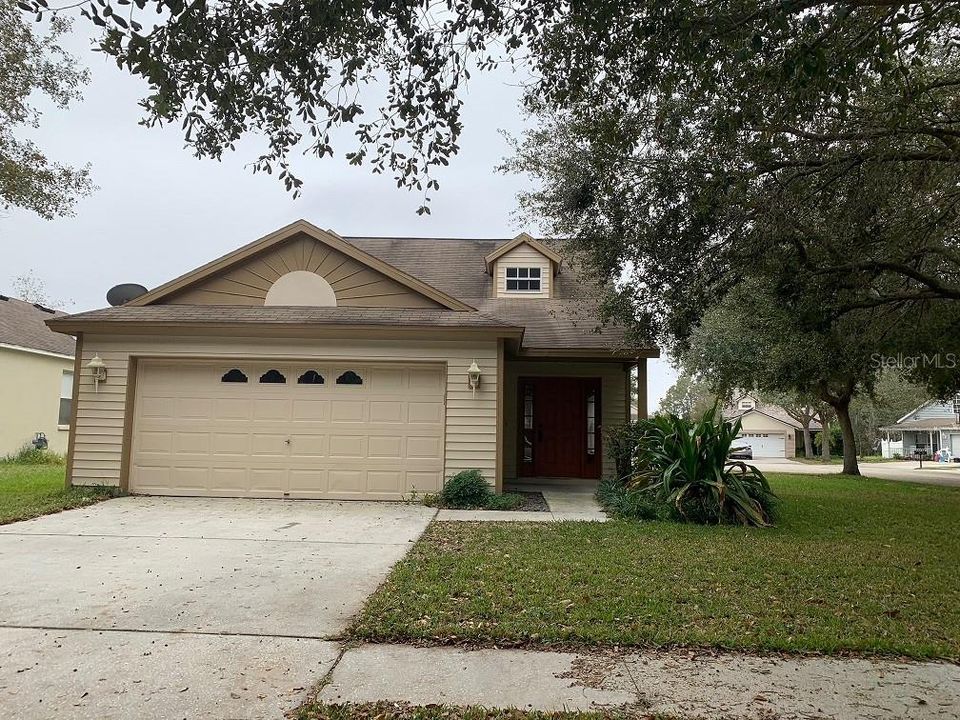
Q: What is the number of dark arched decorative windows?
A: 4